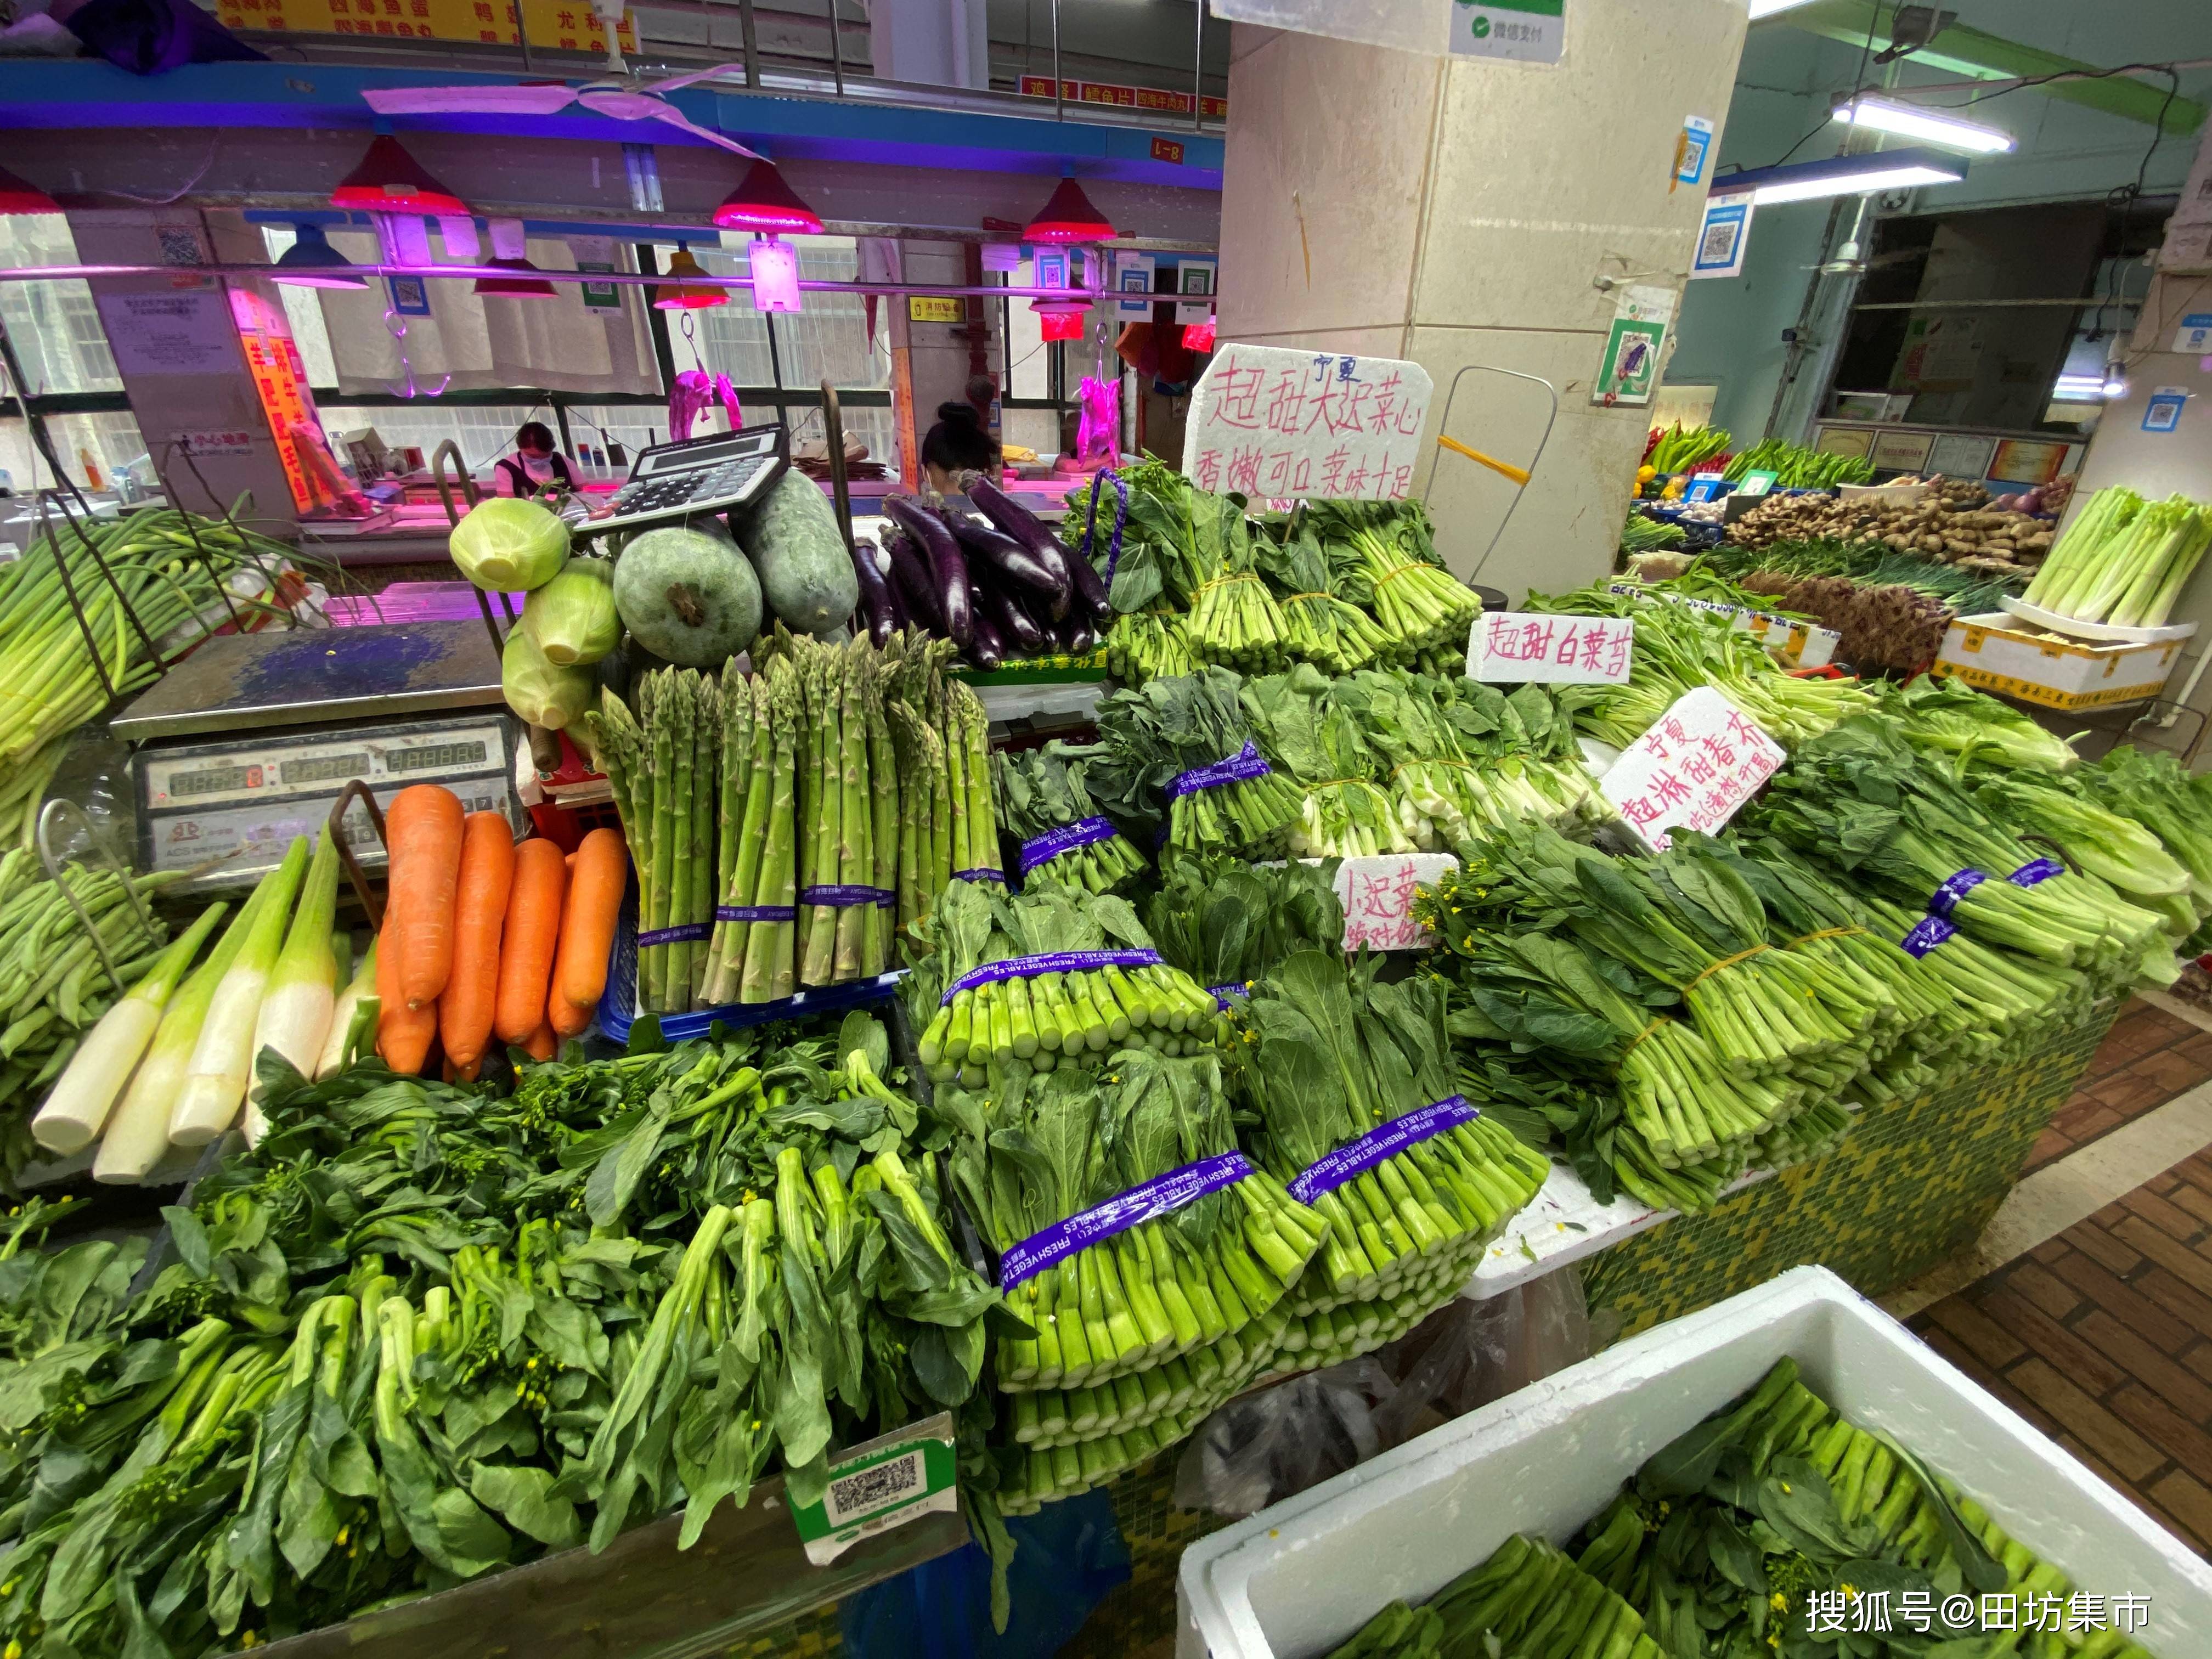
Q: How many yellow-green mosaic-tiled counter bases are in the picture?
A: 1